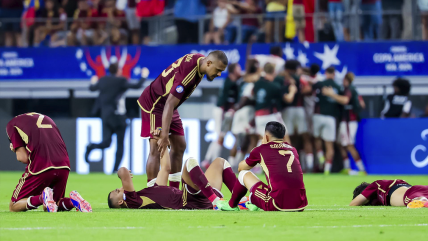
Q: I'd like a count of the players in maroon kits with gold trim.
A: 5